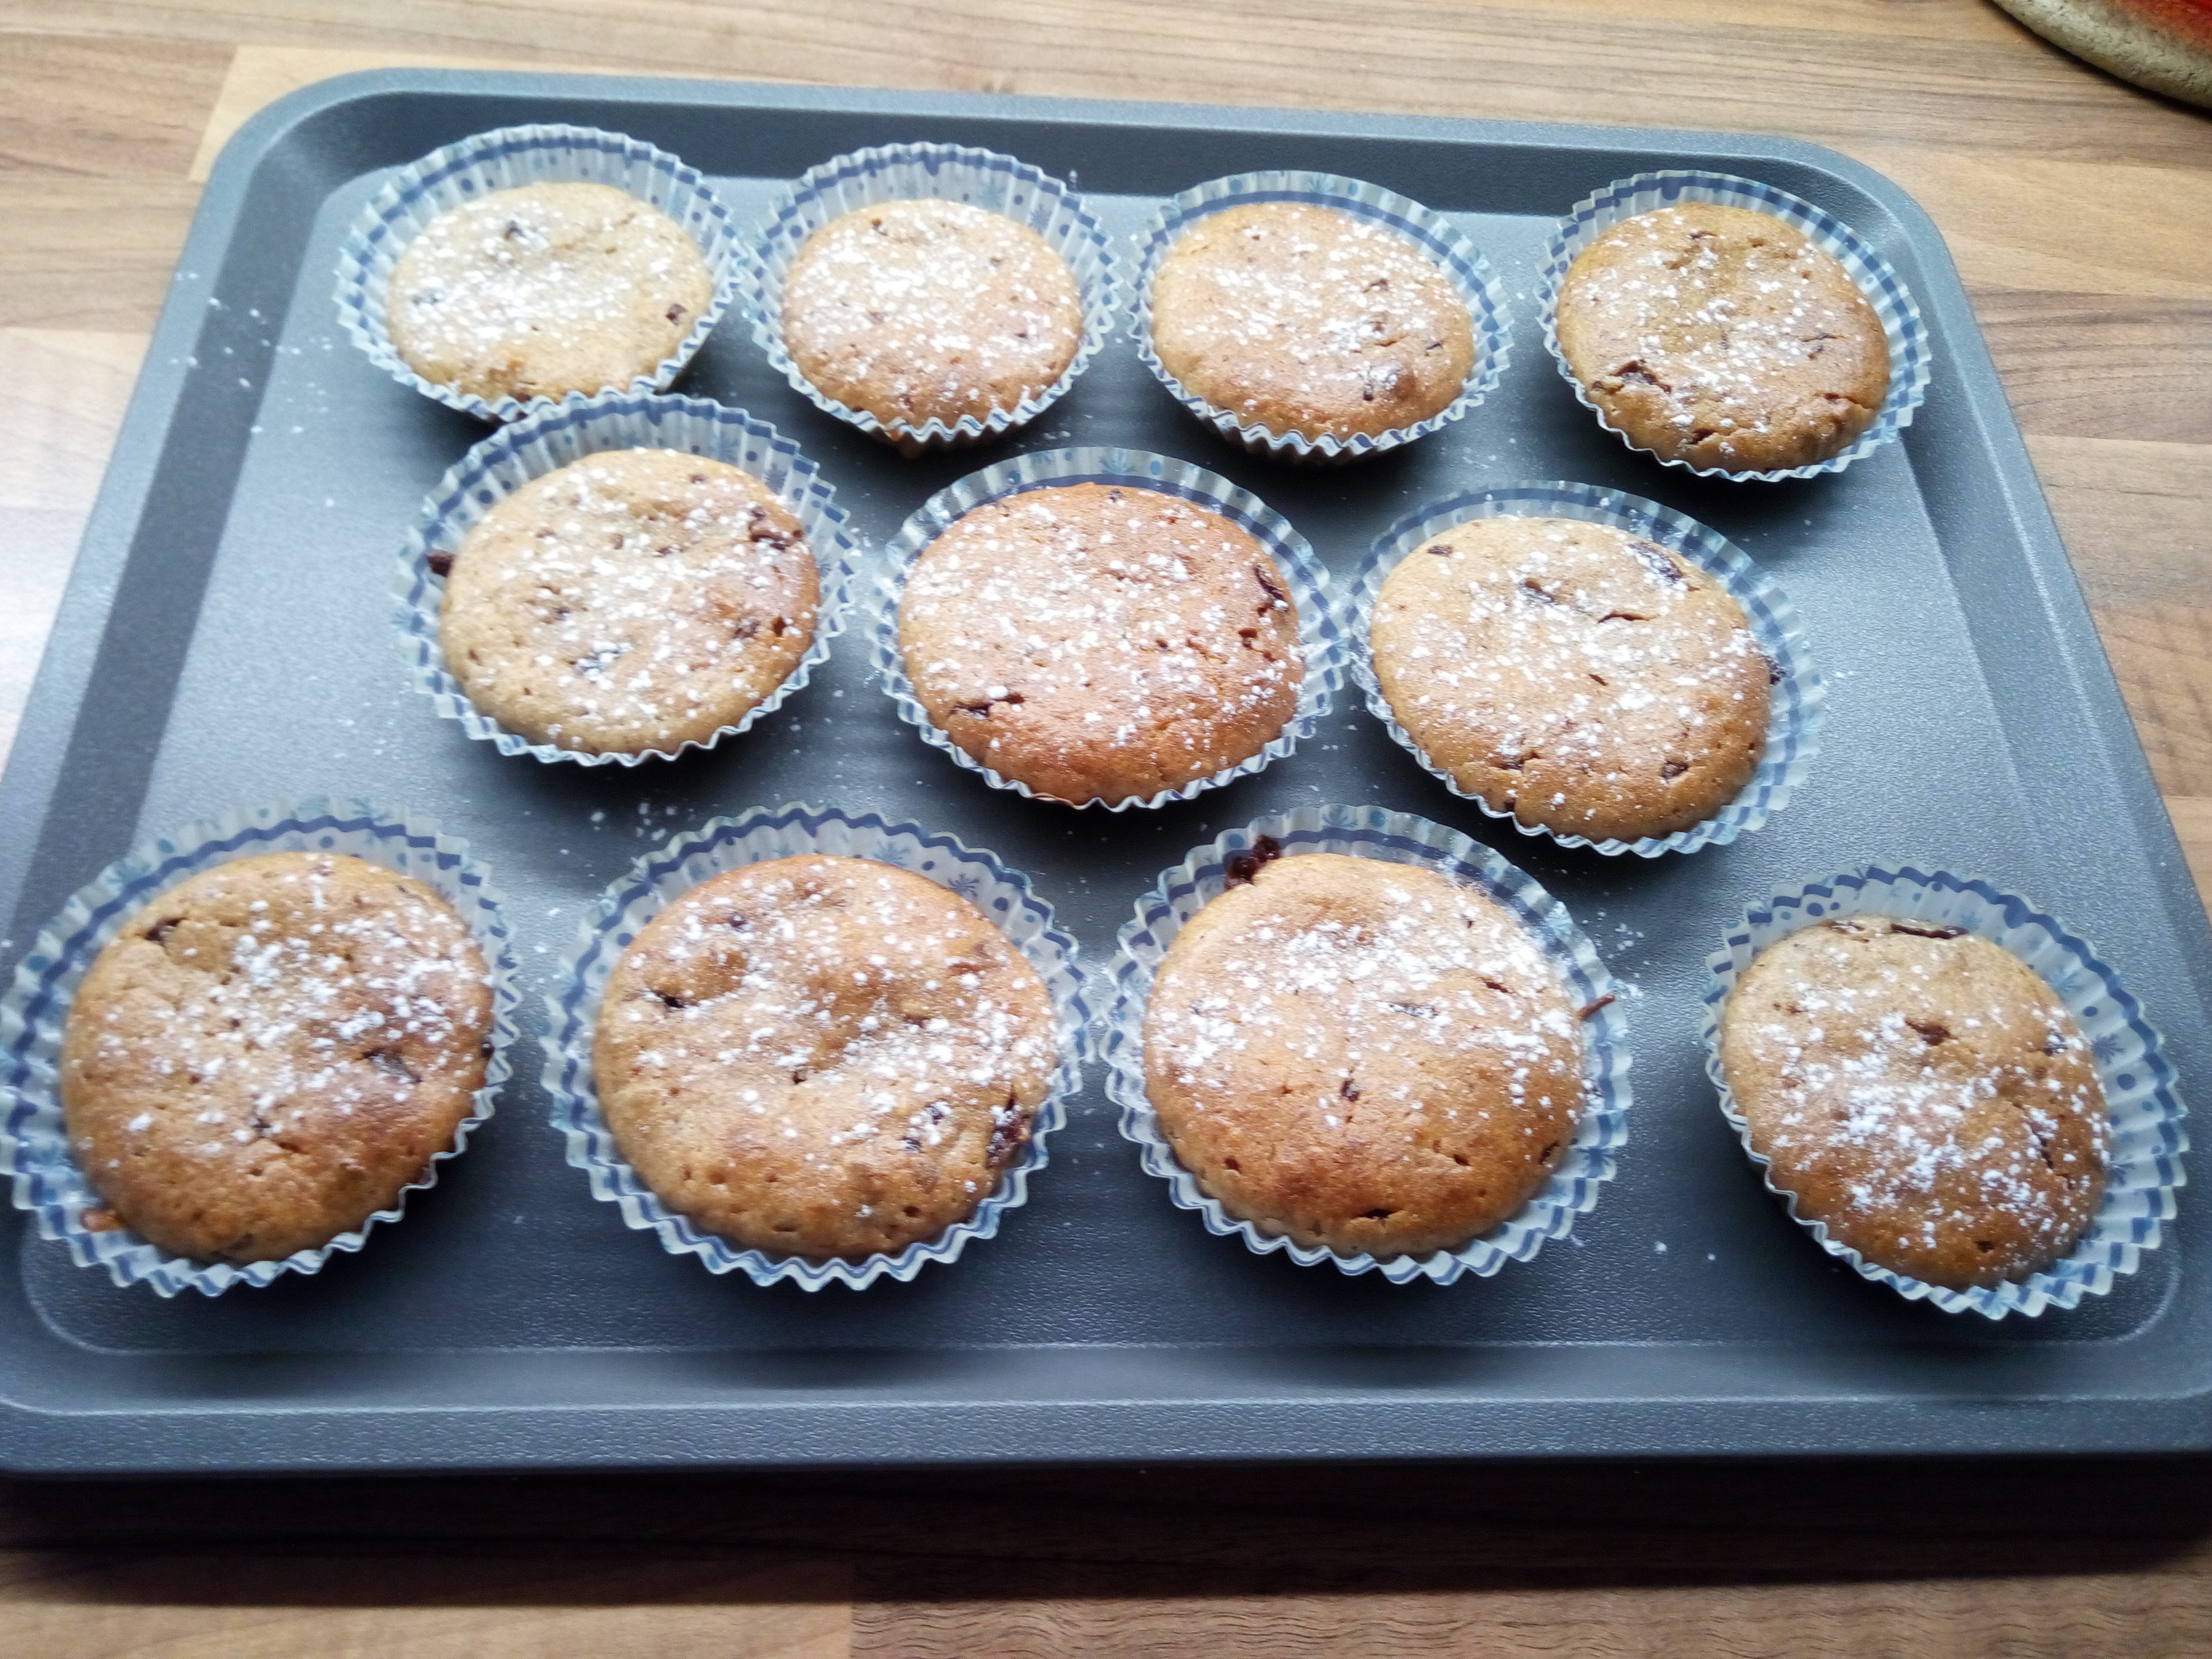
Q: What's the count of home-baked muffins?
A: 11